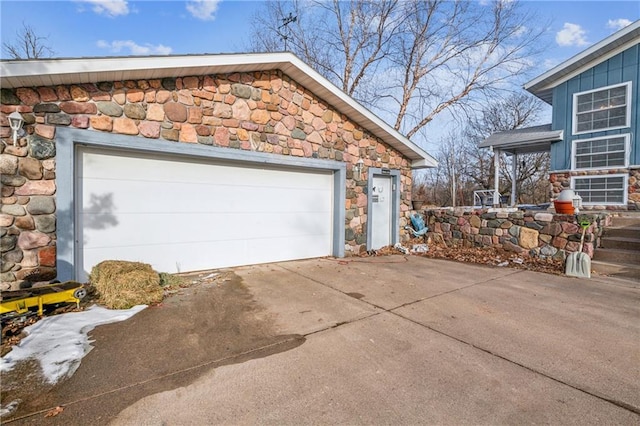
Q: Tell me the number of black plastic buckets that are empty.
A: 0